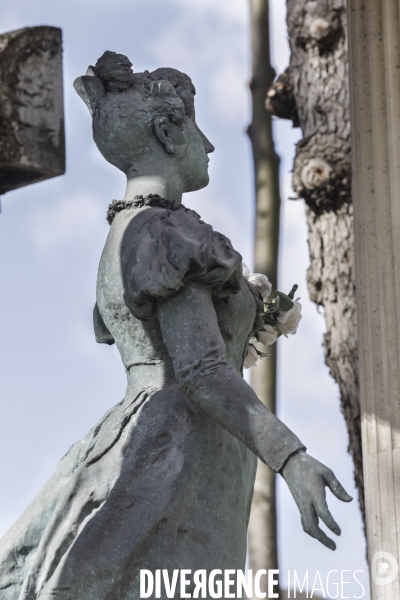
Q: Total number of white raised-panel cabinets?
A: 0